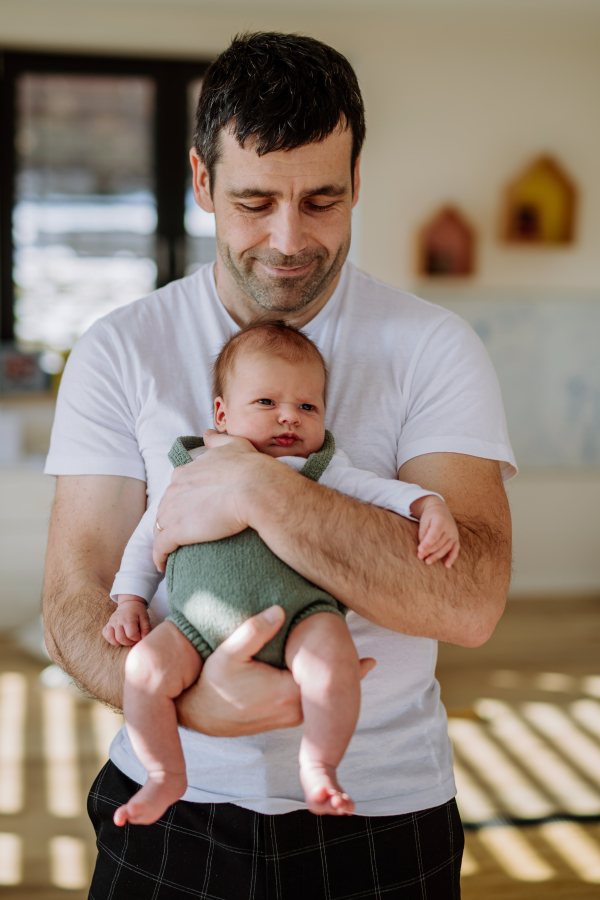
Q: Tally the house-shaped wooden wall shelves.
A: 2